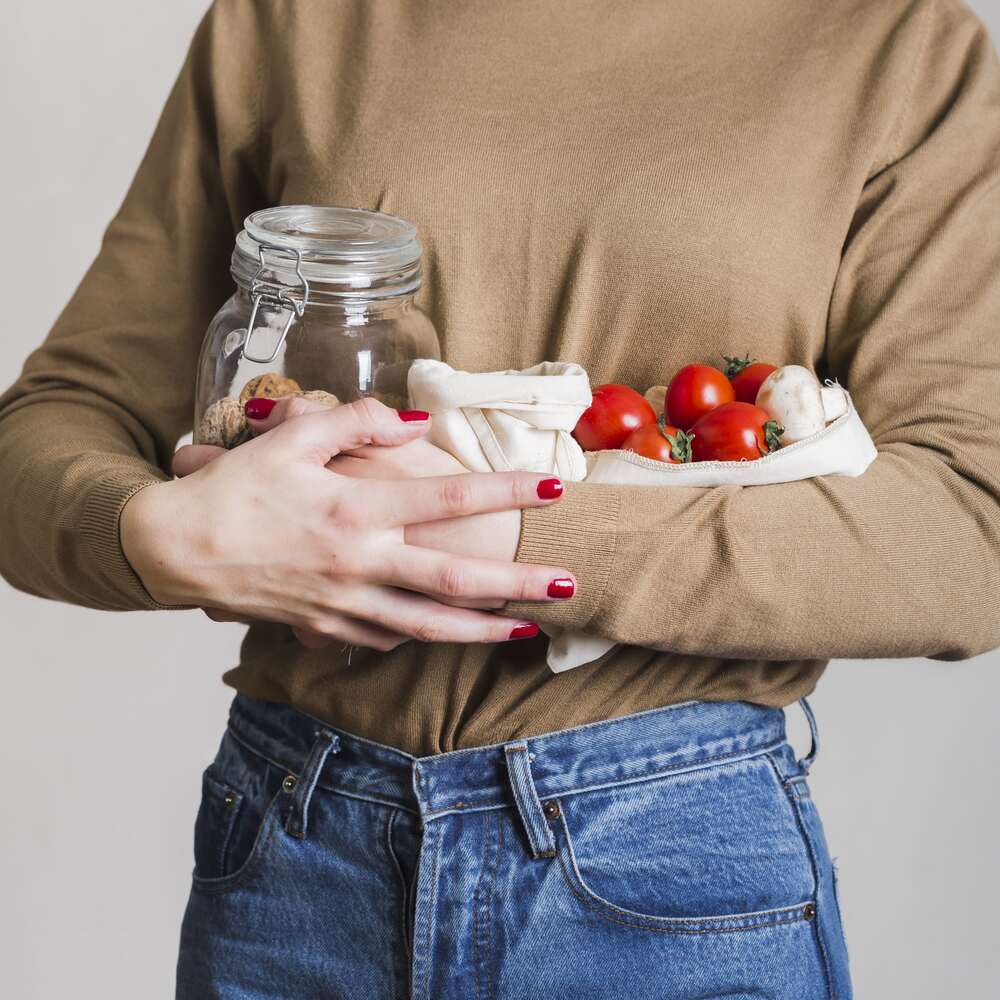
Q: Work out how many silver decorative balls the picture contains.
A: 0